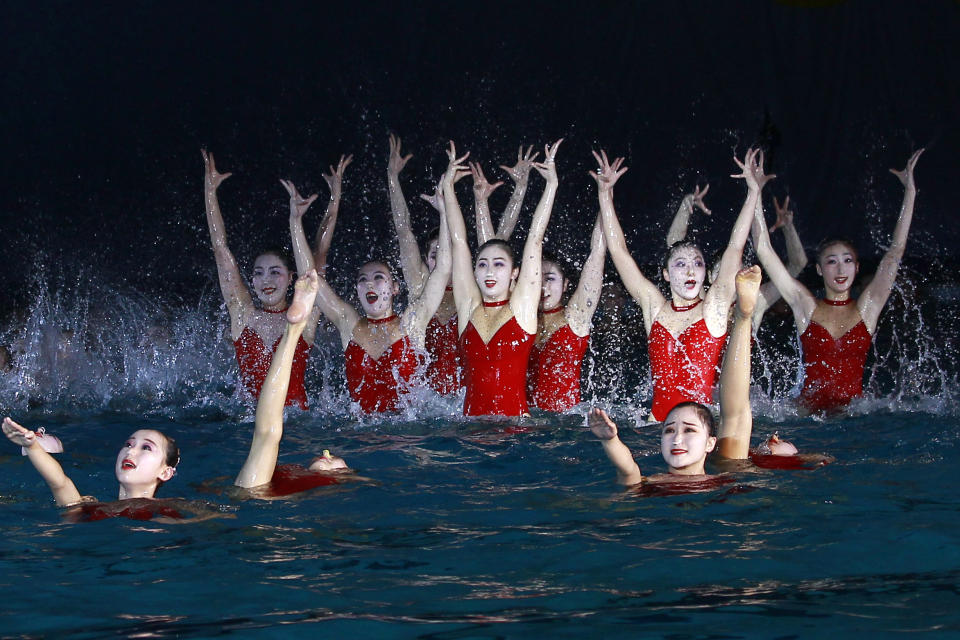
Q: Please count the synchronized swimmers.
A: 13